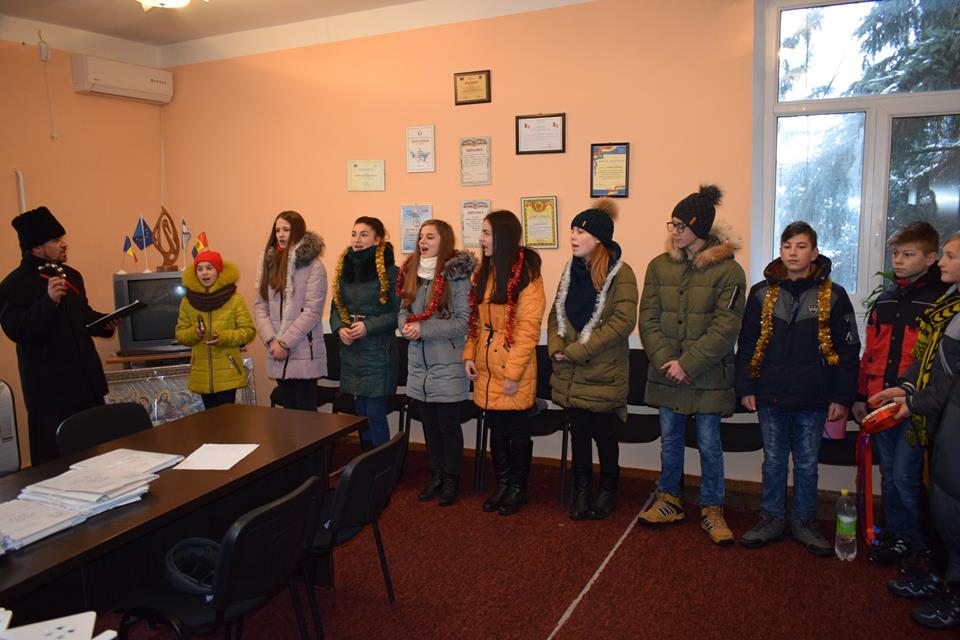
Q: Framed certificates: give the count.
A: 9